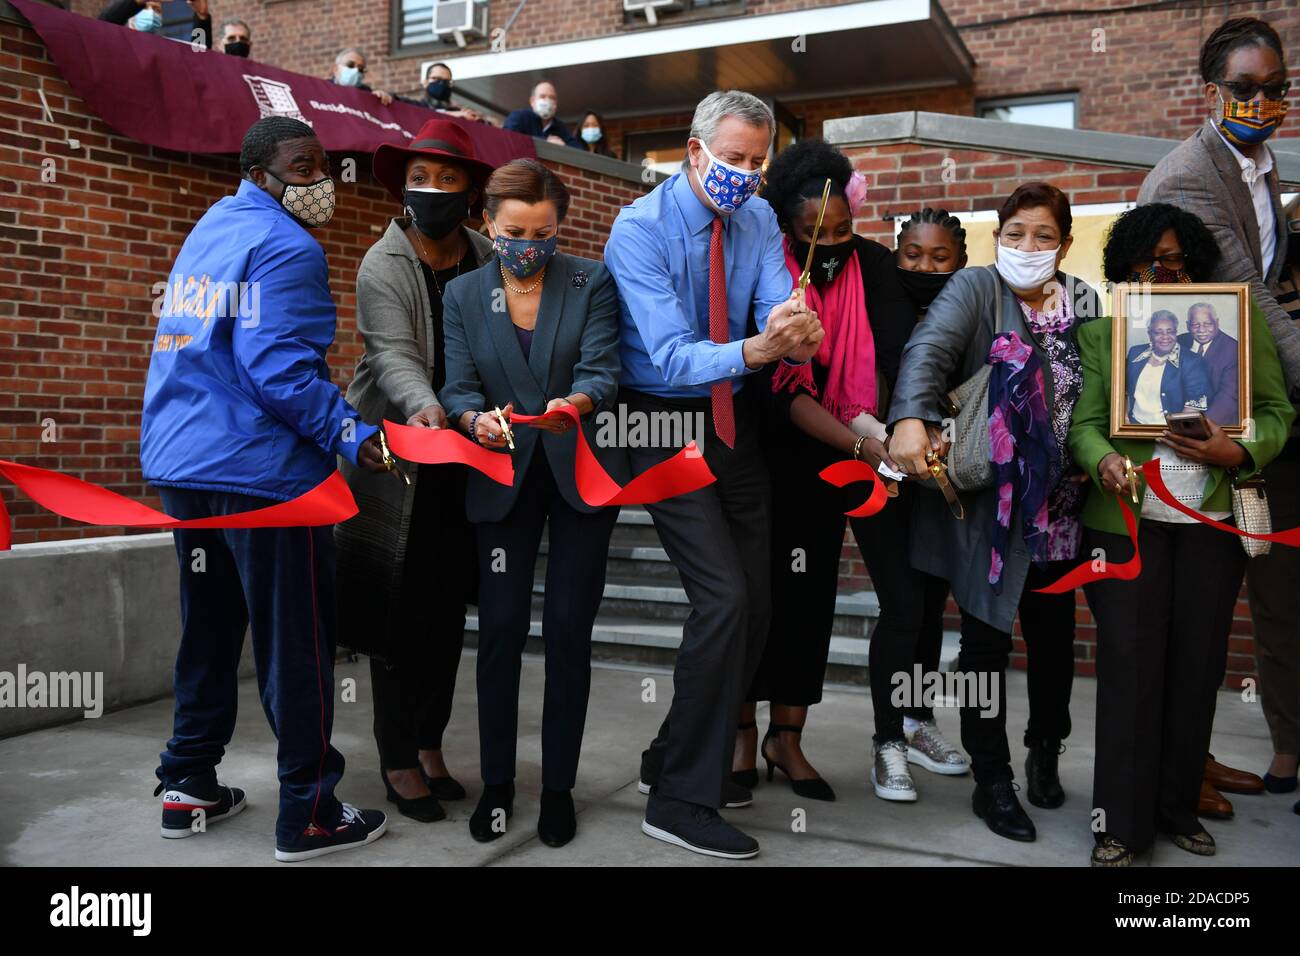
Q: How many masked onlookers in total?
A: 6